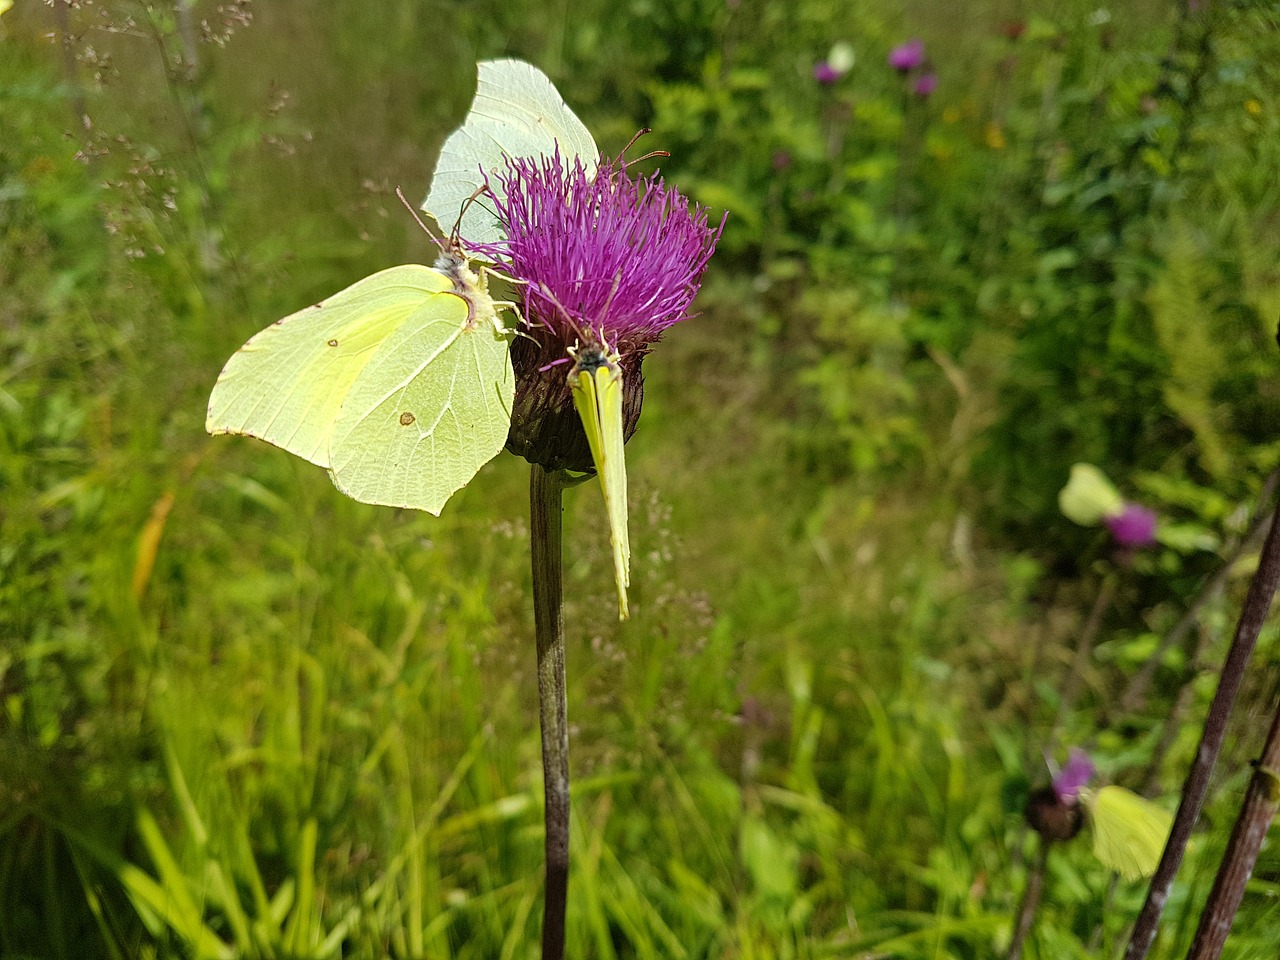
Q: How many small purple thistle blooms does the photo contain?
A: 5